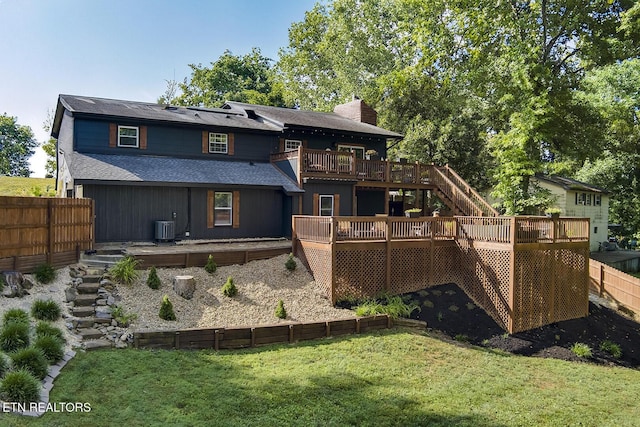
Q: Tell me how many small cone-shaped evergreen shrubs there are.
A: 6